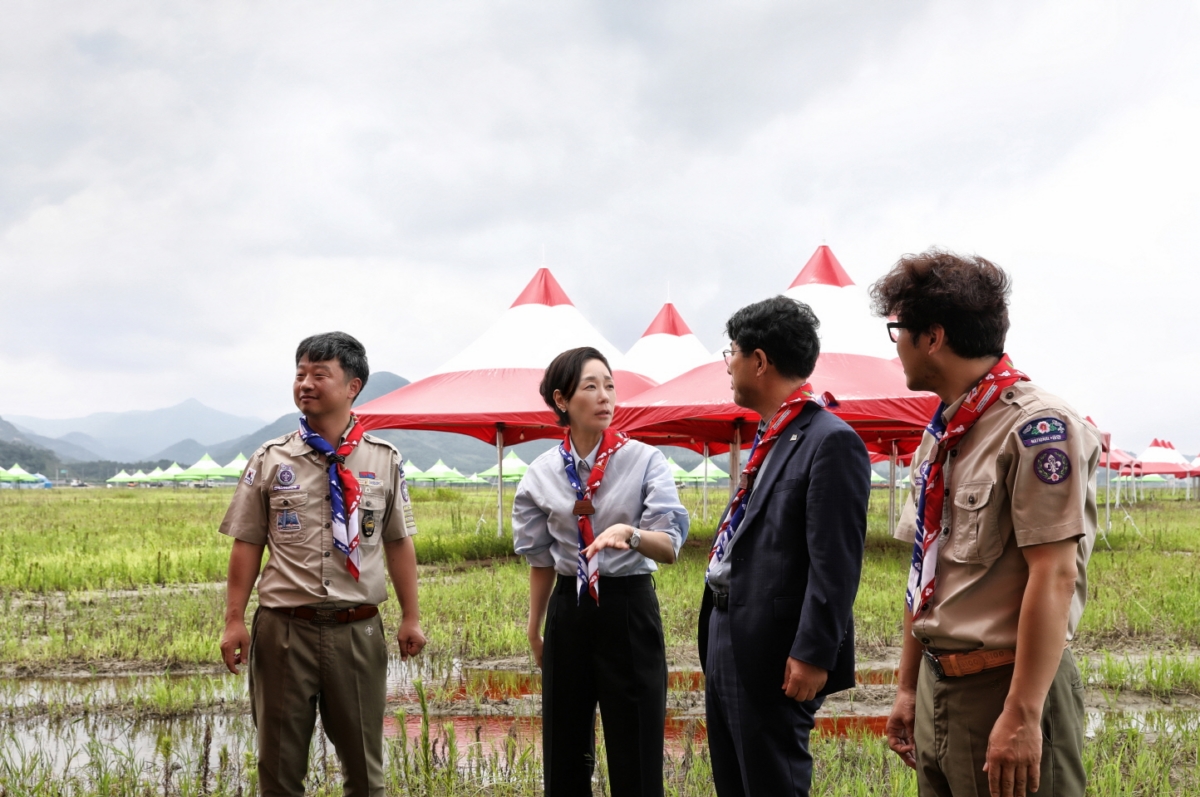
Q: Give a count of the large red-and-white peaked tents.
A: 3